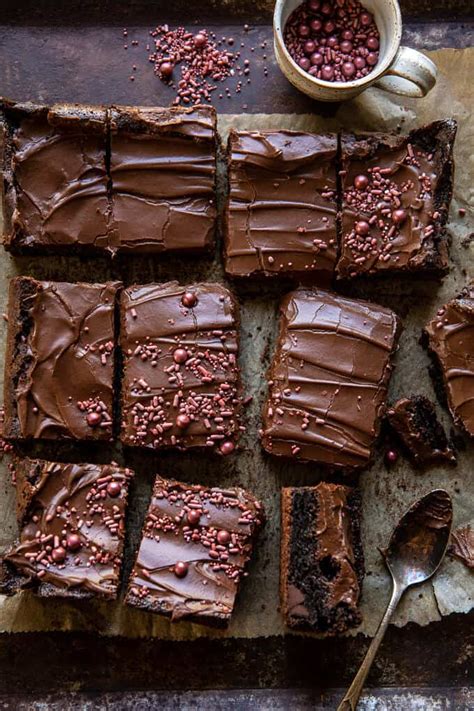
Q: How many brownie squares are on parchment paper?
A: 11